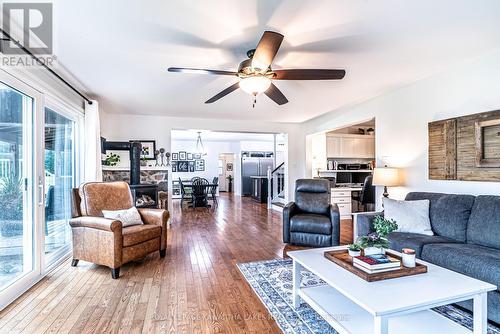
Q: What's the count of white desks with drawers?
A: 1